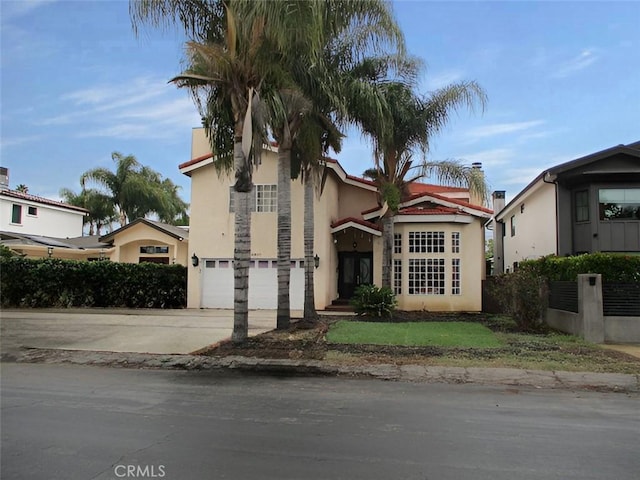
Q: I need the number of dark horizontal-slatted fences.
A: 2